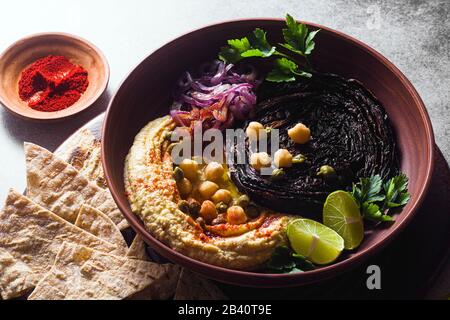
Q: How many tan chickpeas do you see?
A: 11